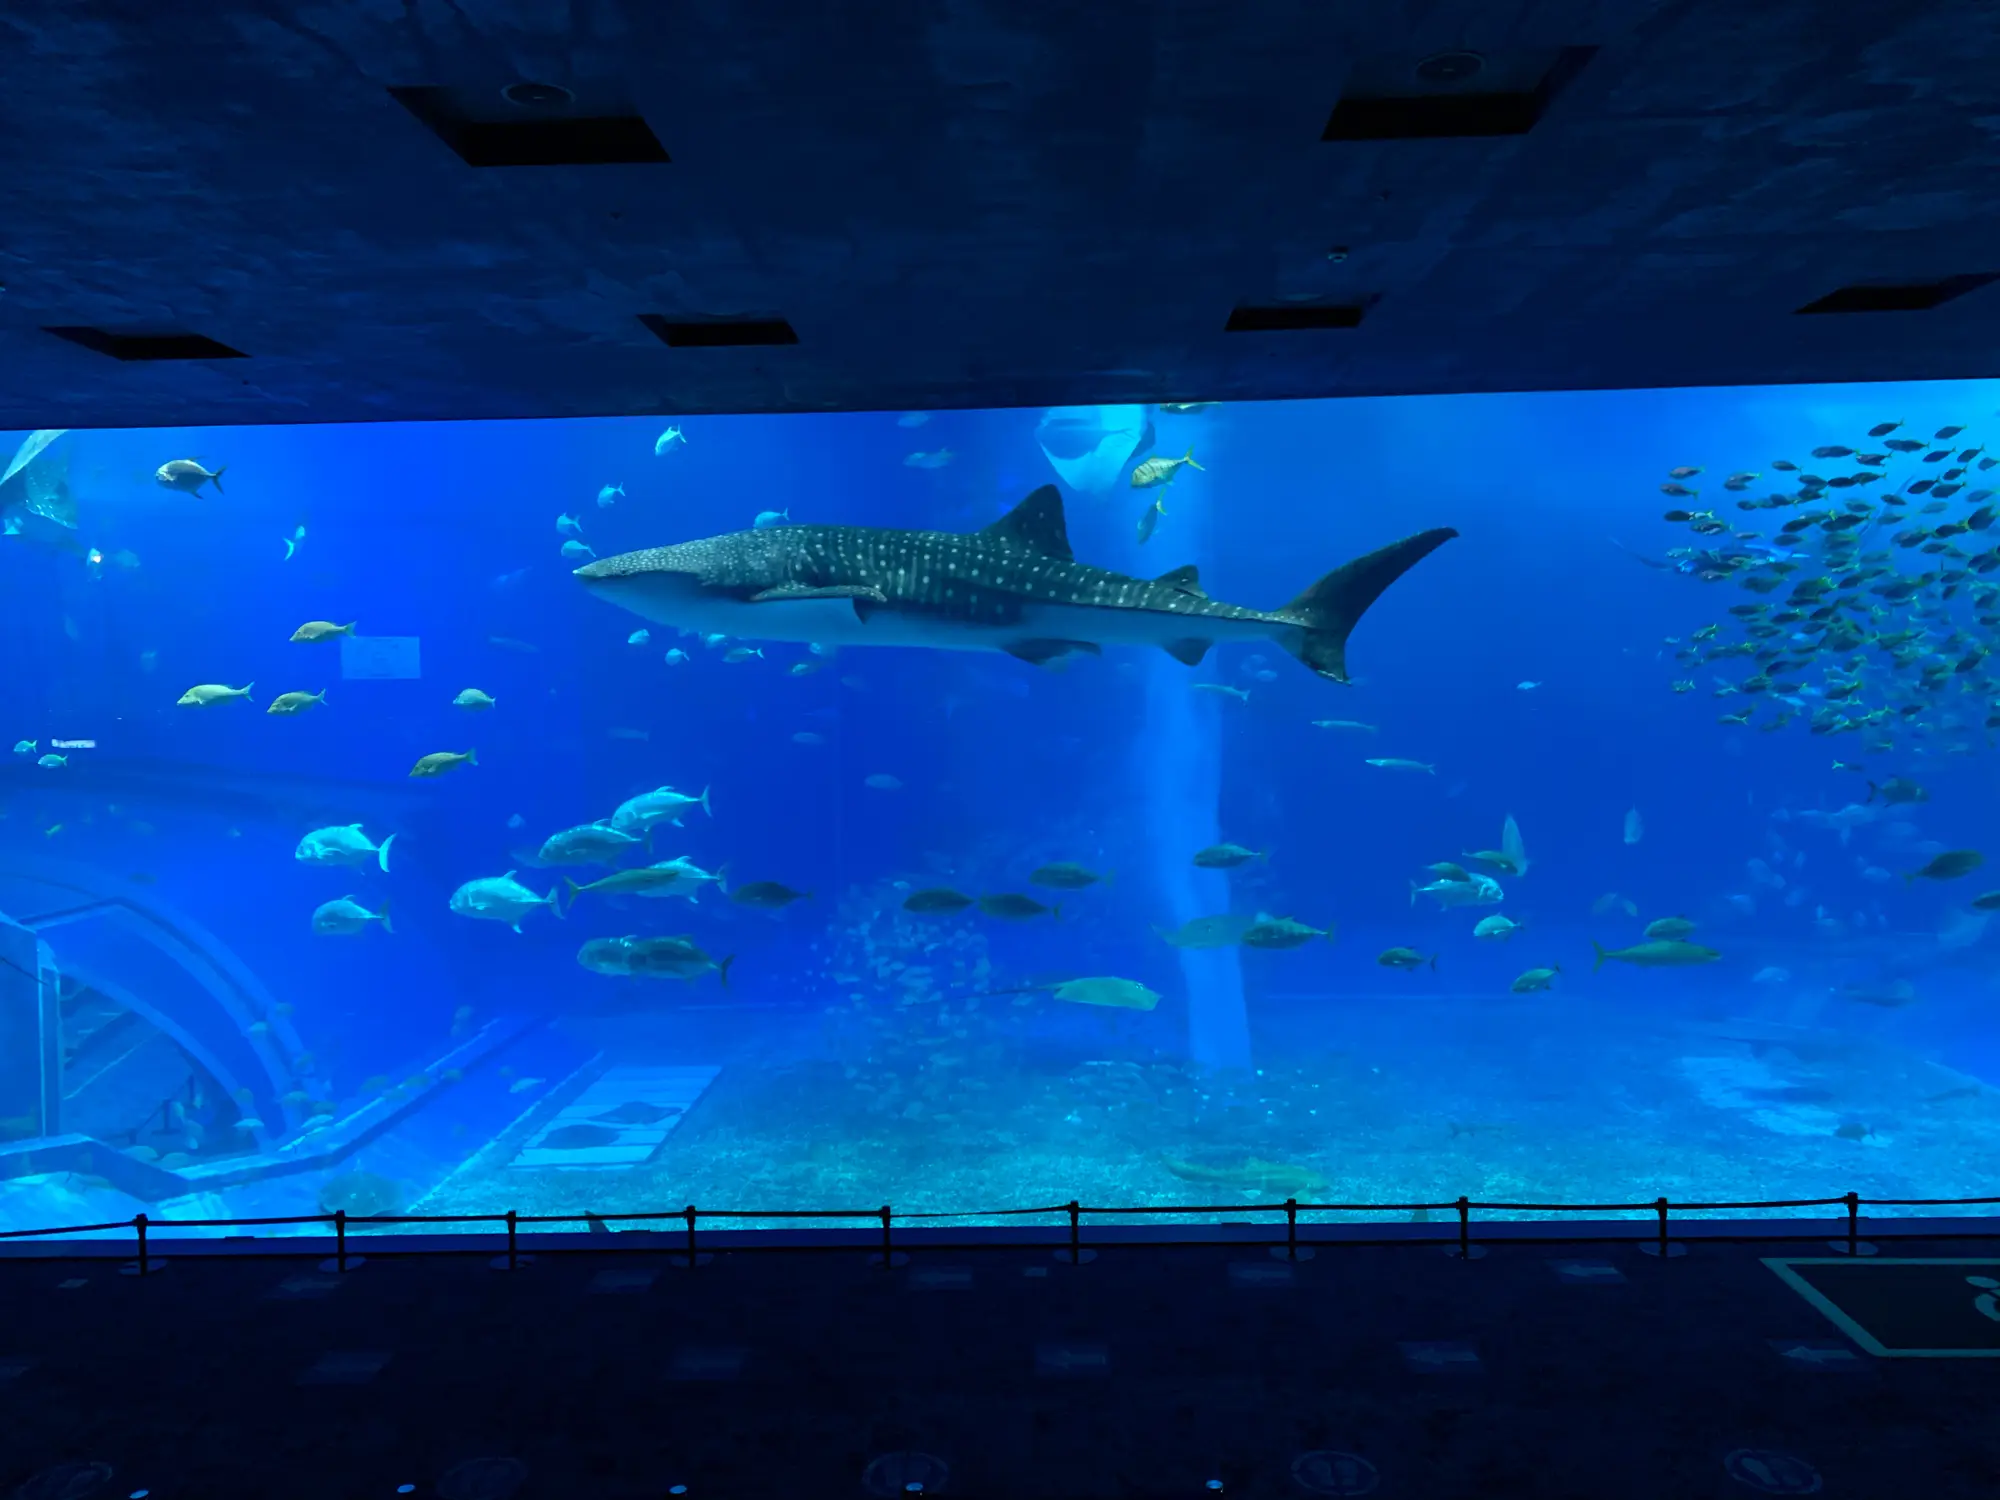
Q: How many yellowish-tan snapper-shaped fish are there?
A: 4